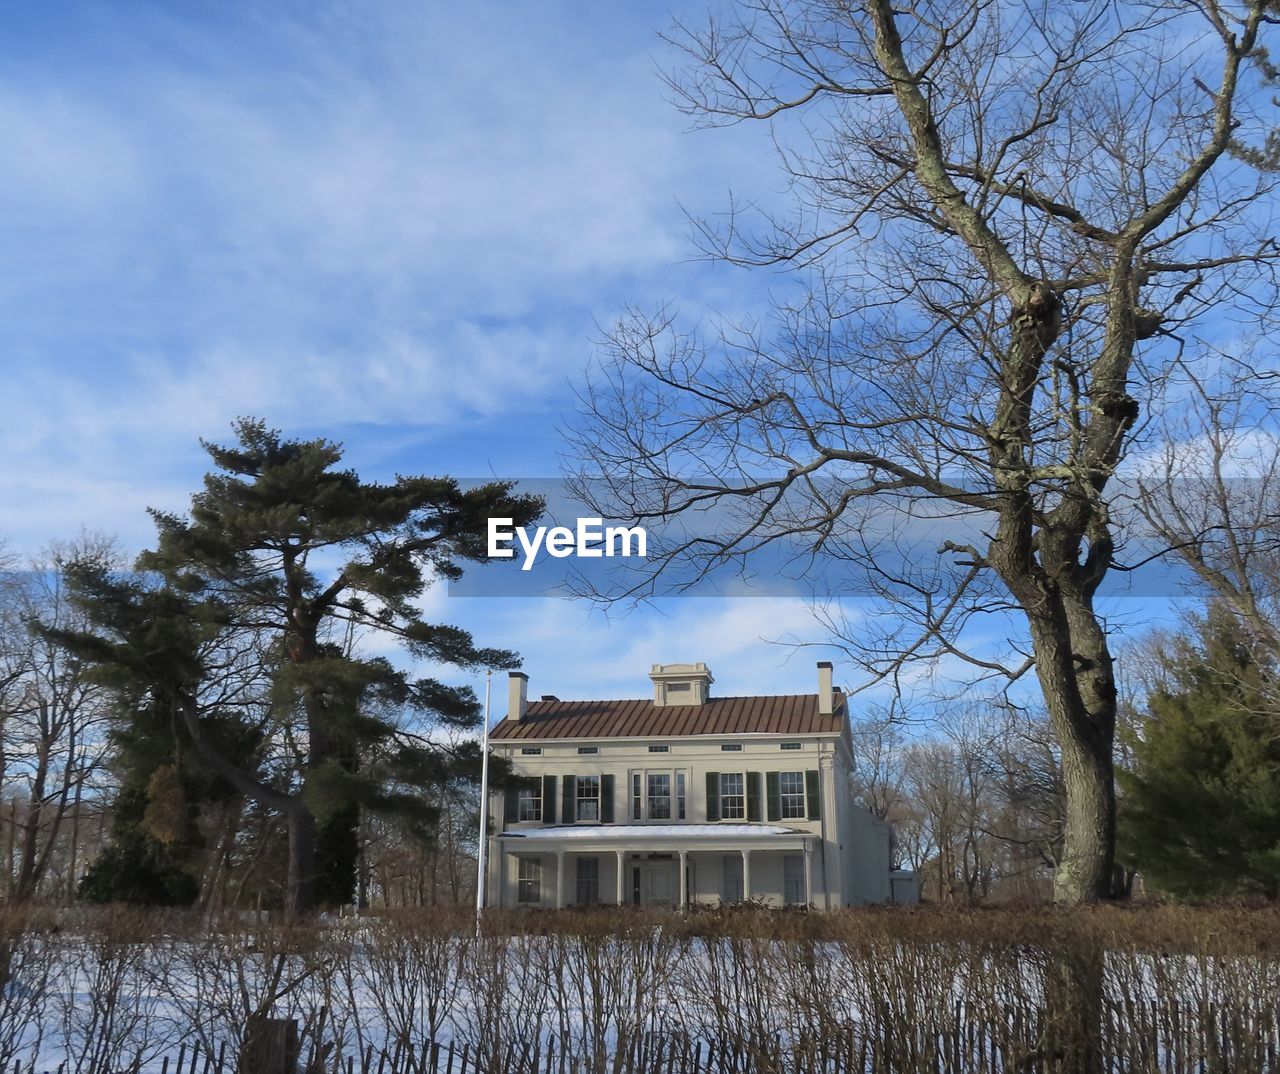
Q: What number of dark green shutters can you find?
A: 8